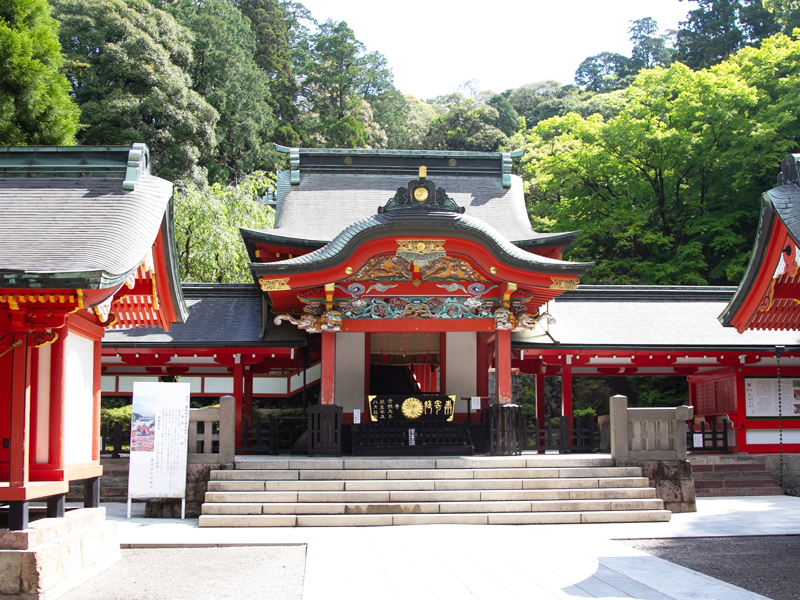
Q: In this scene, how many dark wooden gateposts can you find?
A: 2